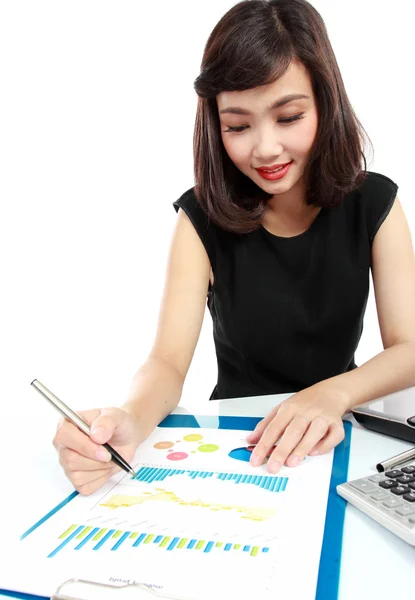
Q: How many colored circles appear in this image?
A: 4